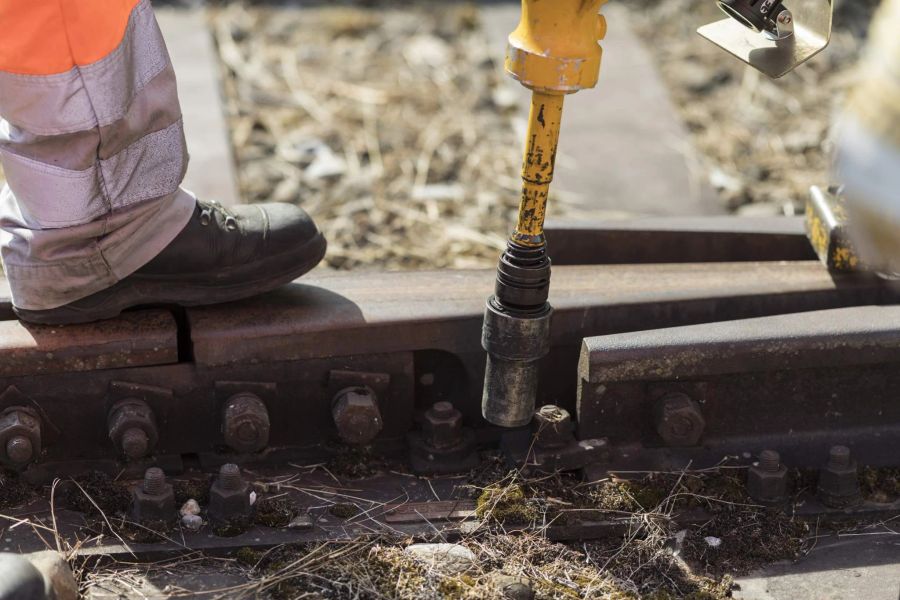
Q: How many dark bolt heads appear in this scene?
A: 11